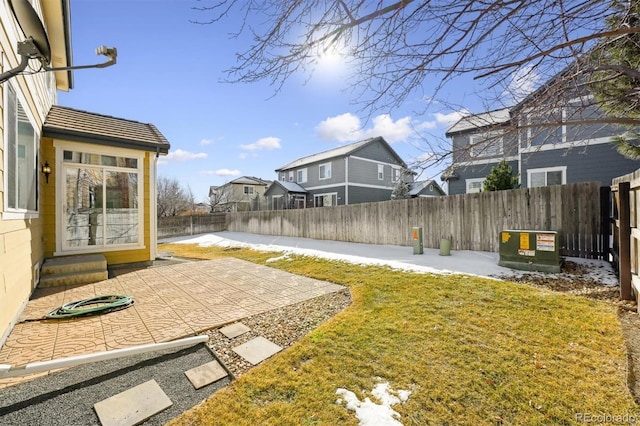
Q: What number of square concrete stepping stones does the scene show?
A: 4